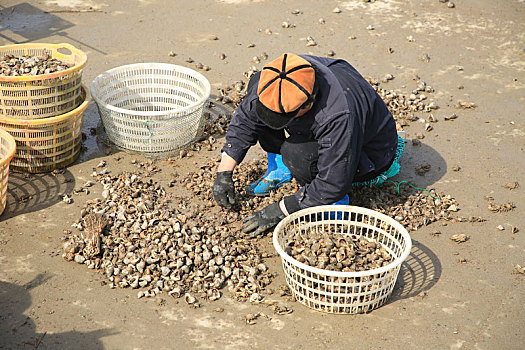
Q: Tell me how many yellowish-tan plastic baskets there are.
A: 3